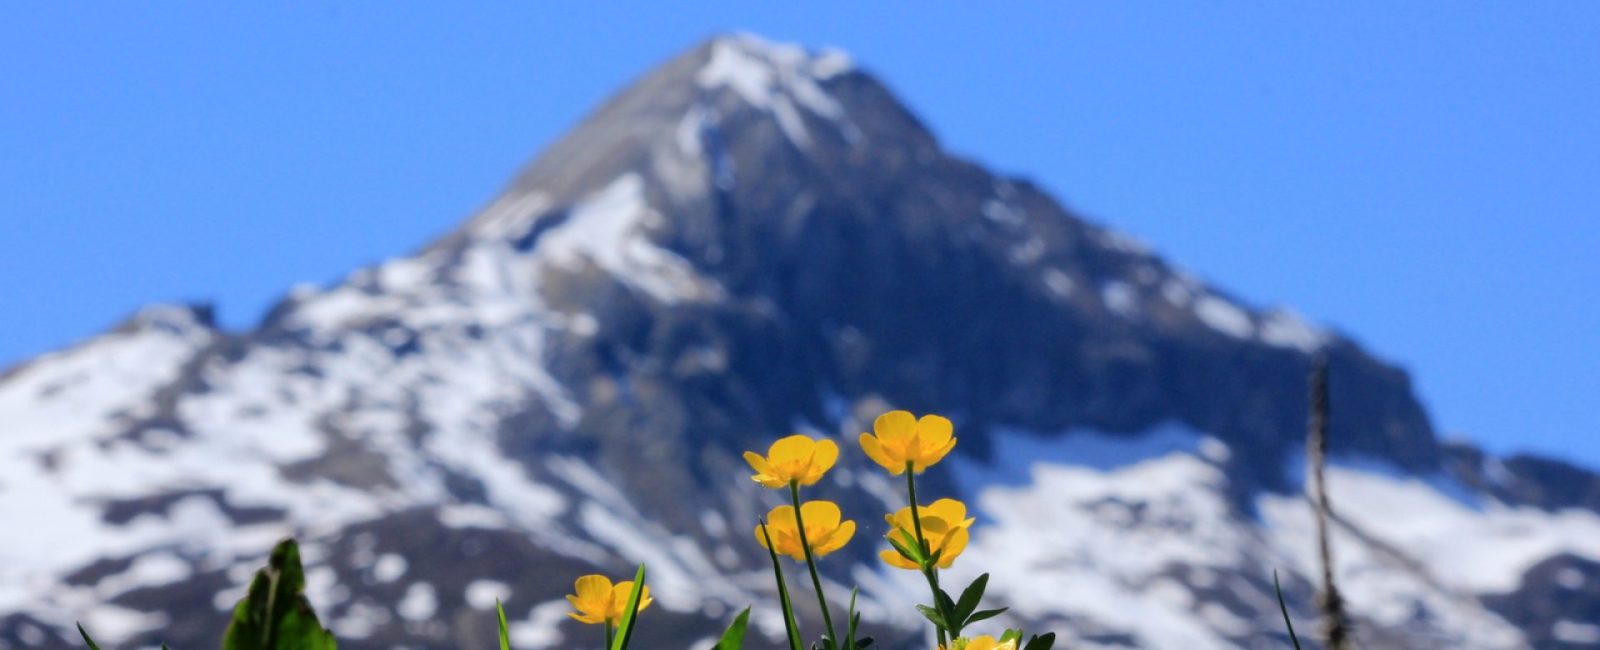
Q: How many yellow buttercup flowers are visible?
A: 6